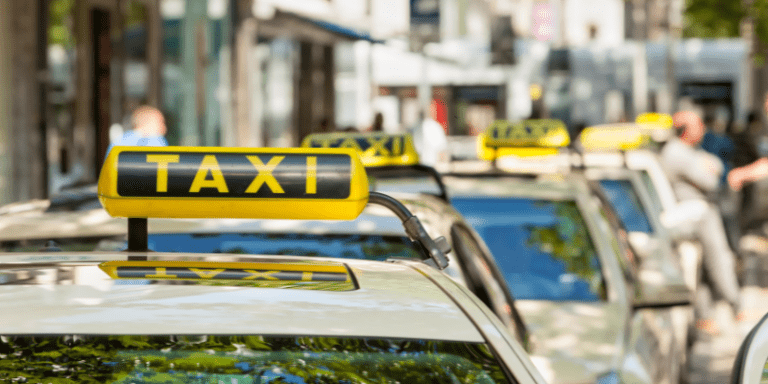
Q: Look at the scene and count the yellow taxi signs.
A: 5